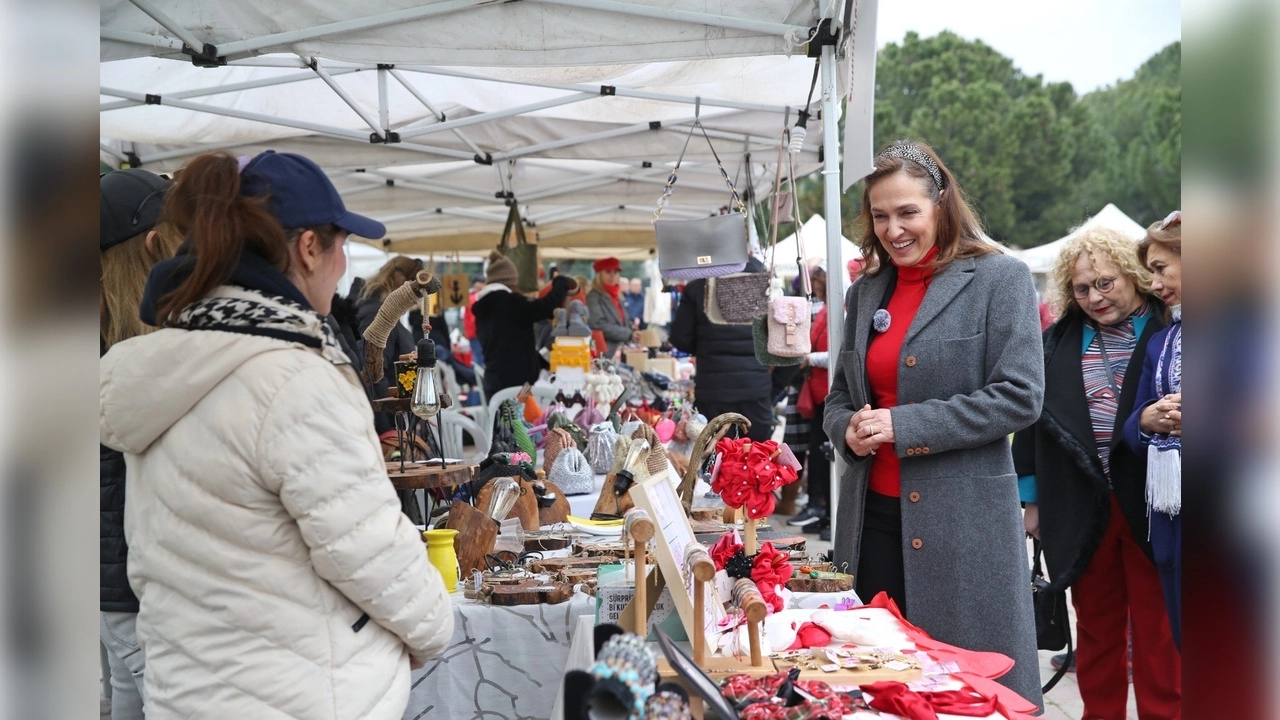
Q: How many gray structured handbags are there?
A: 1